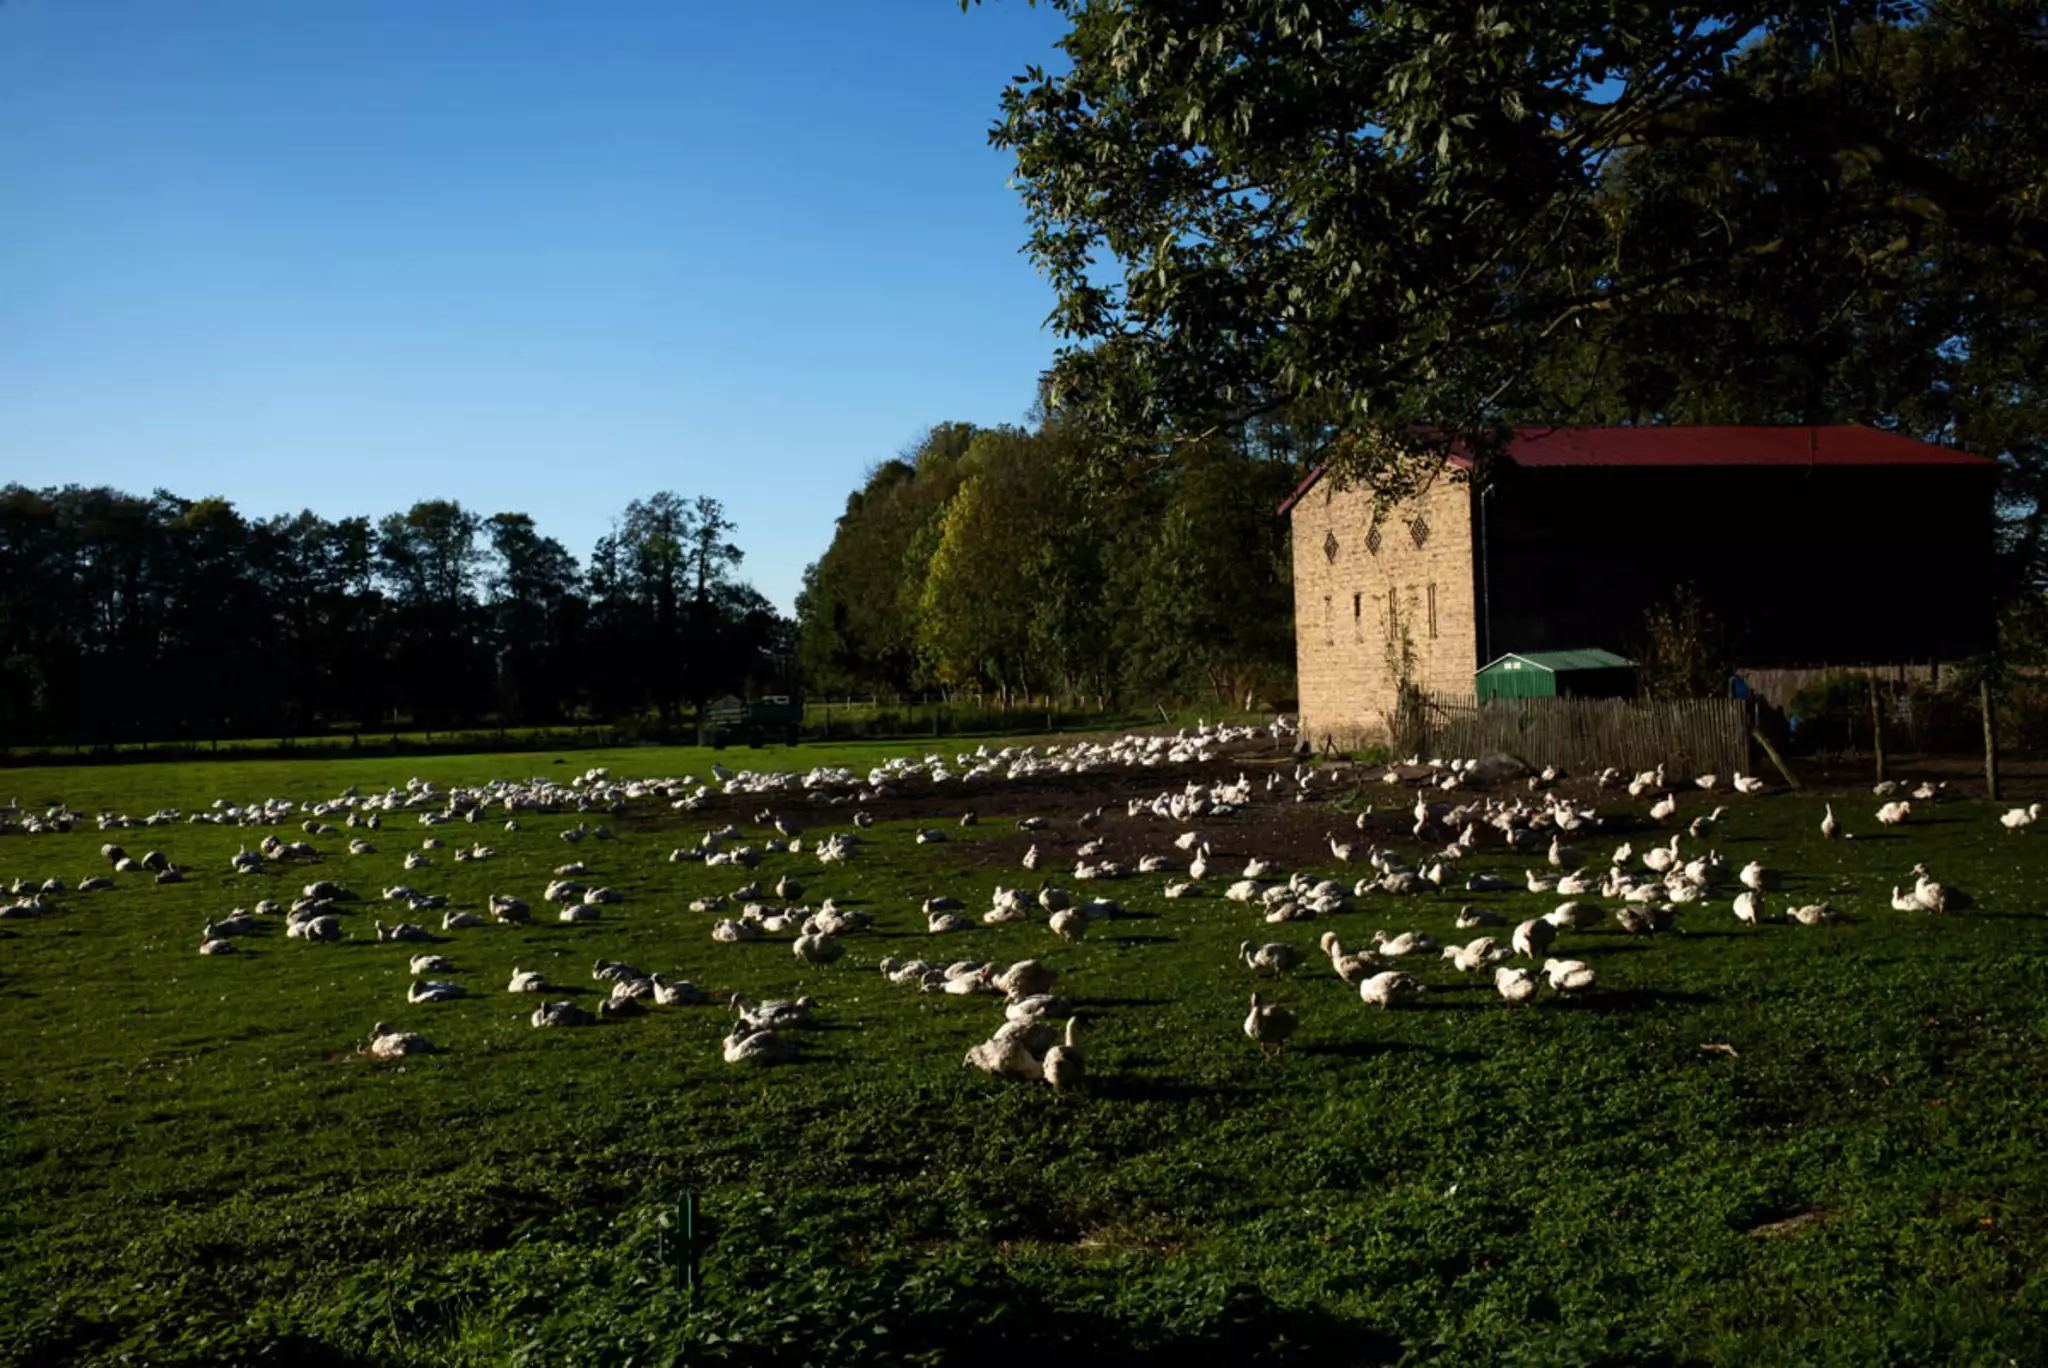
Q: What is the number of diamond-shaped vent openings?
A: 3